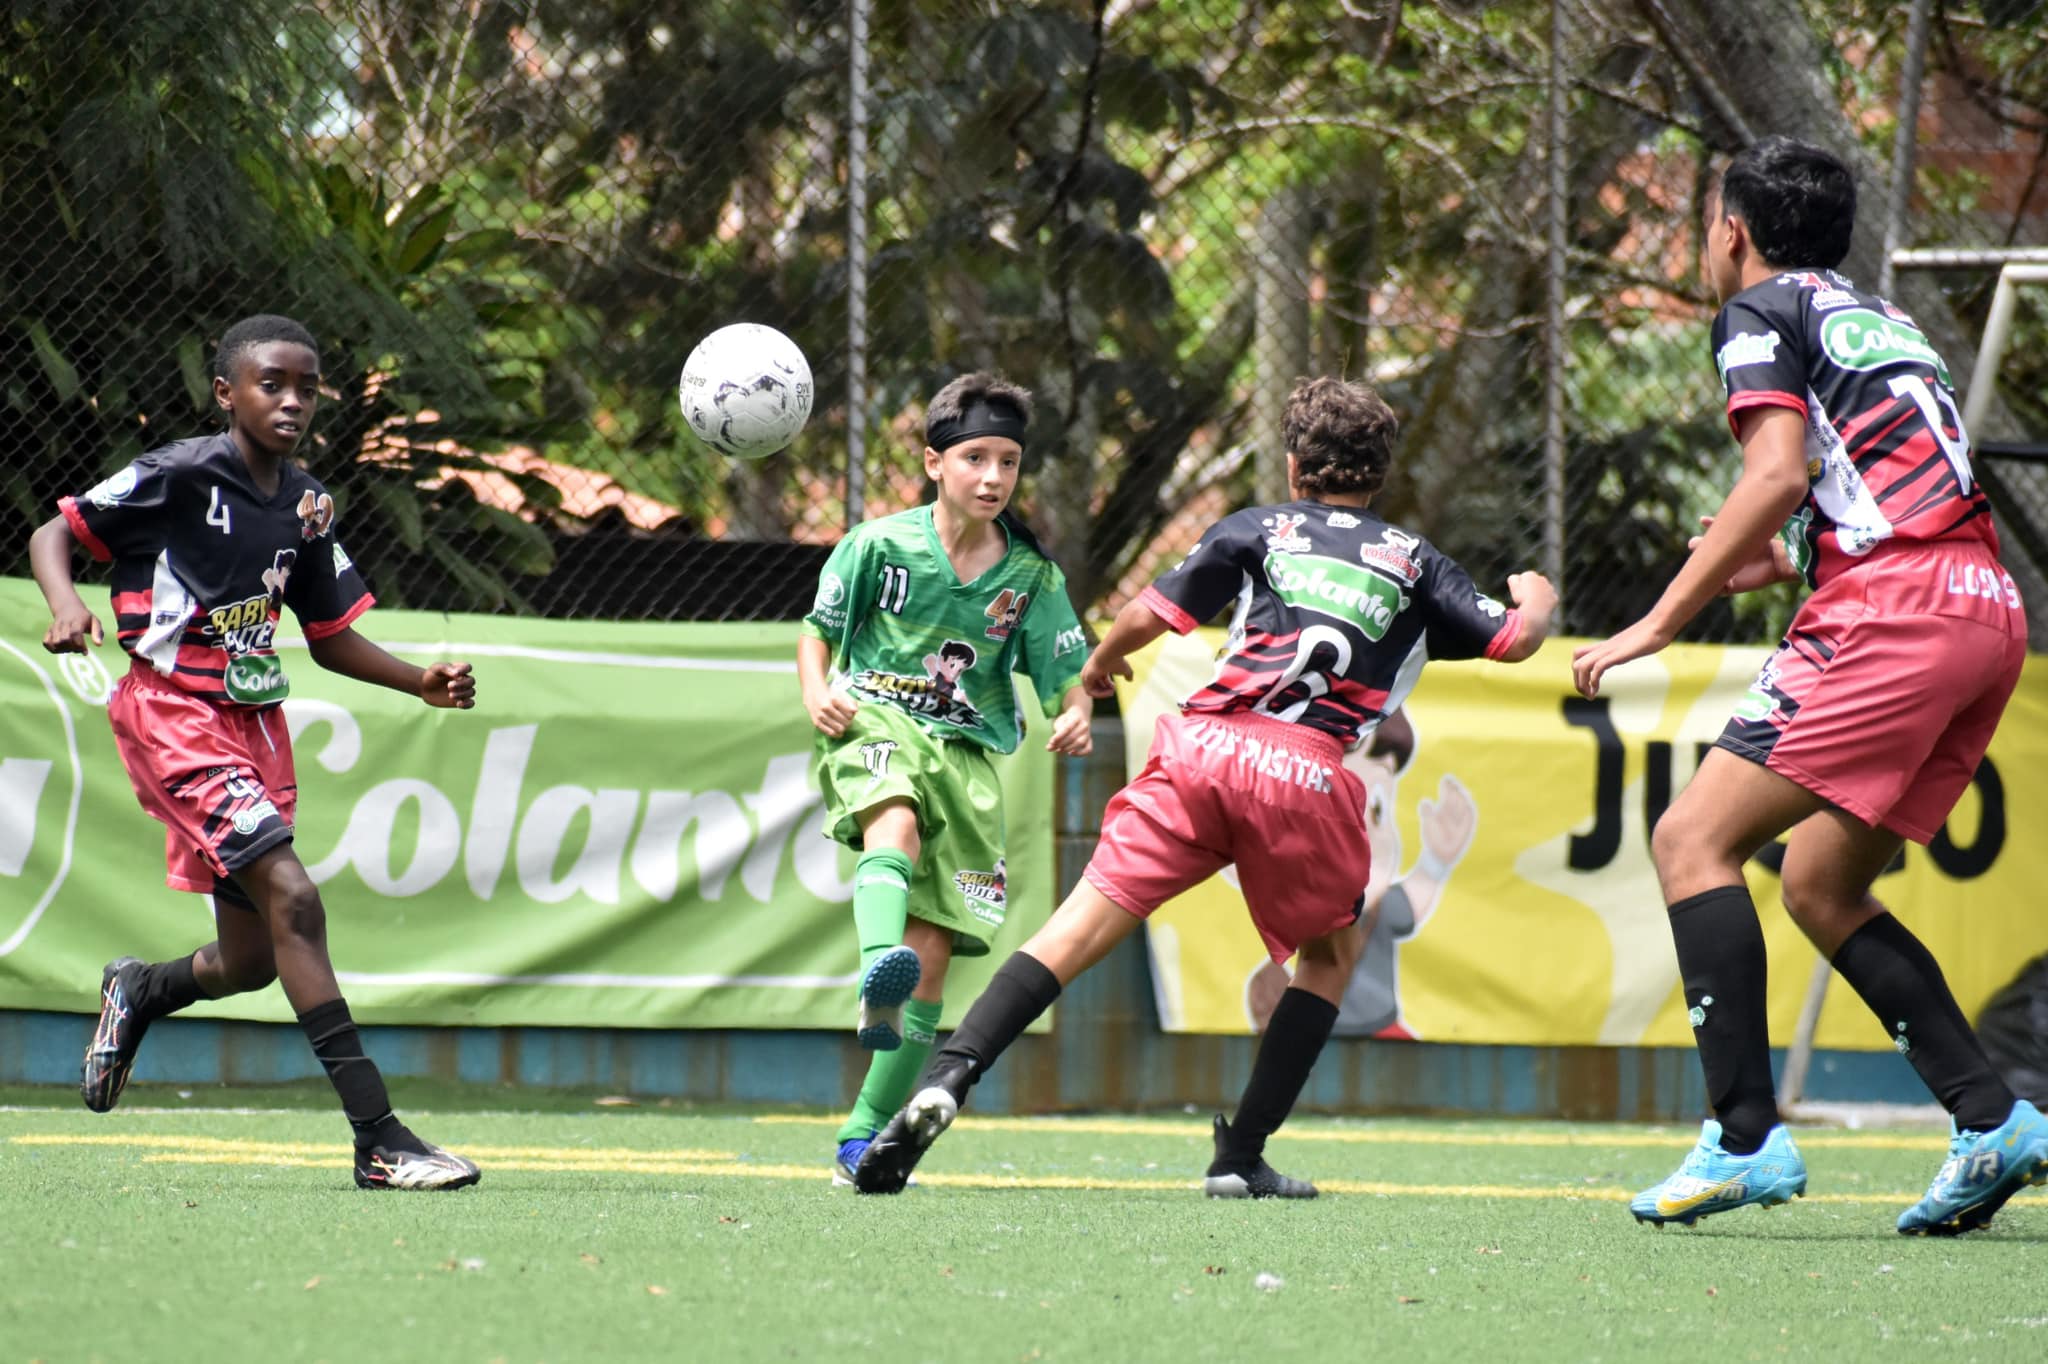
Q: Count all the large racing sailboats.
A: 0